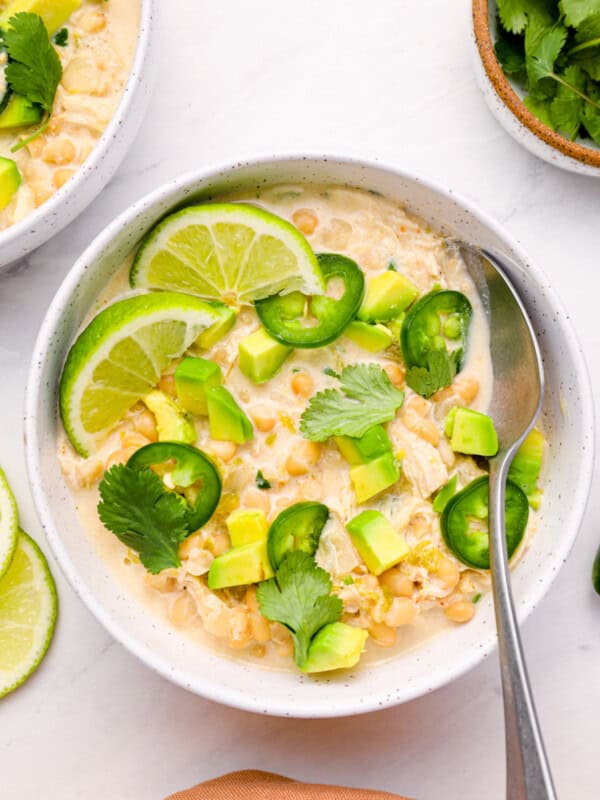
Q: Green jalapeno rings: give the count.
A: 5